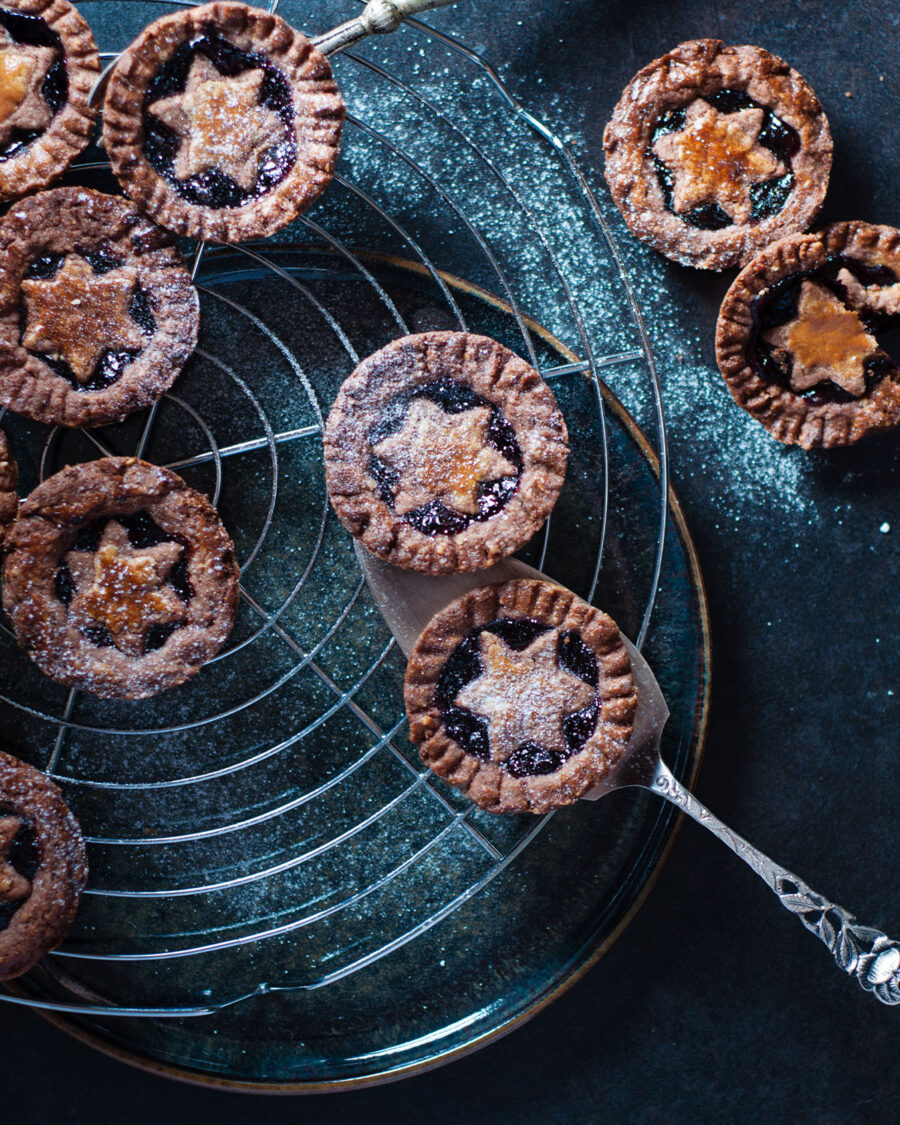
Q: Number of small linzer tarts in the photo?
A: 10